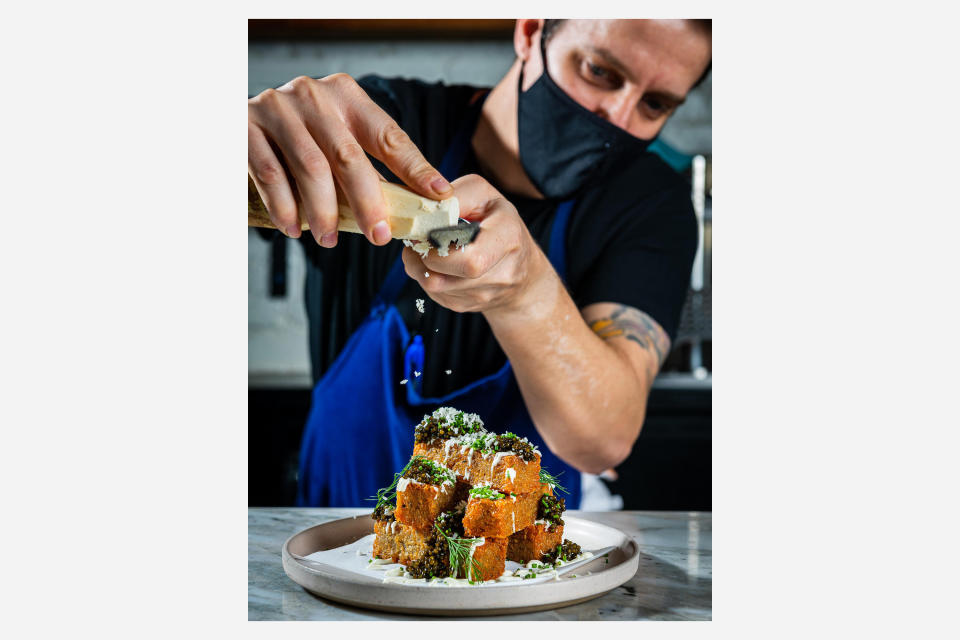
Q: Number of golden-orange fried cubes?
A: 6